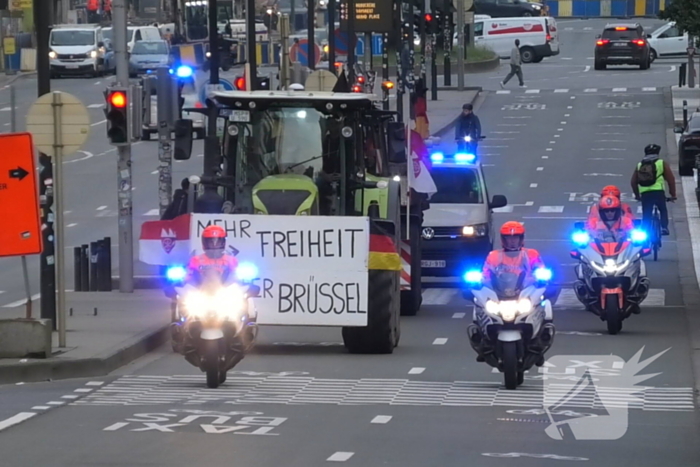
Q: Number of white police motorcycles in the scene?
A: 3